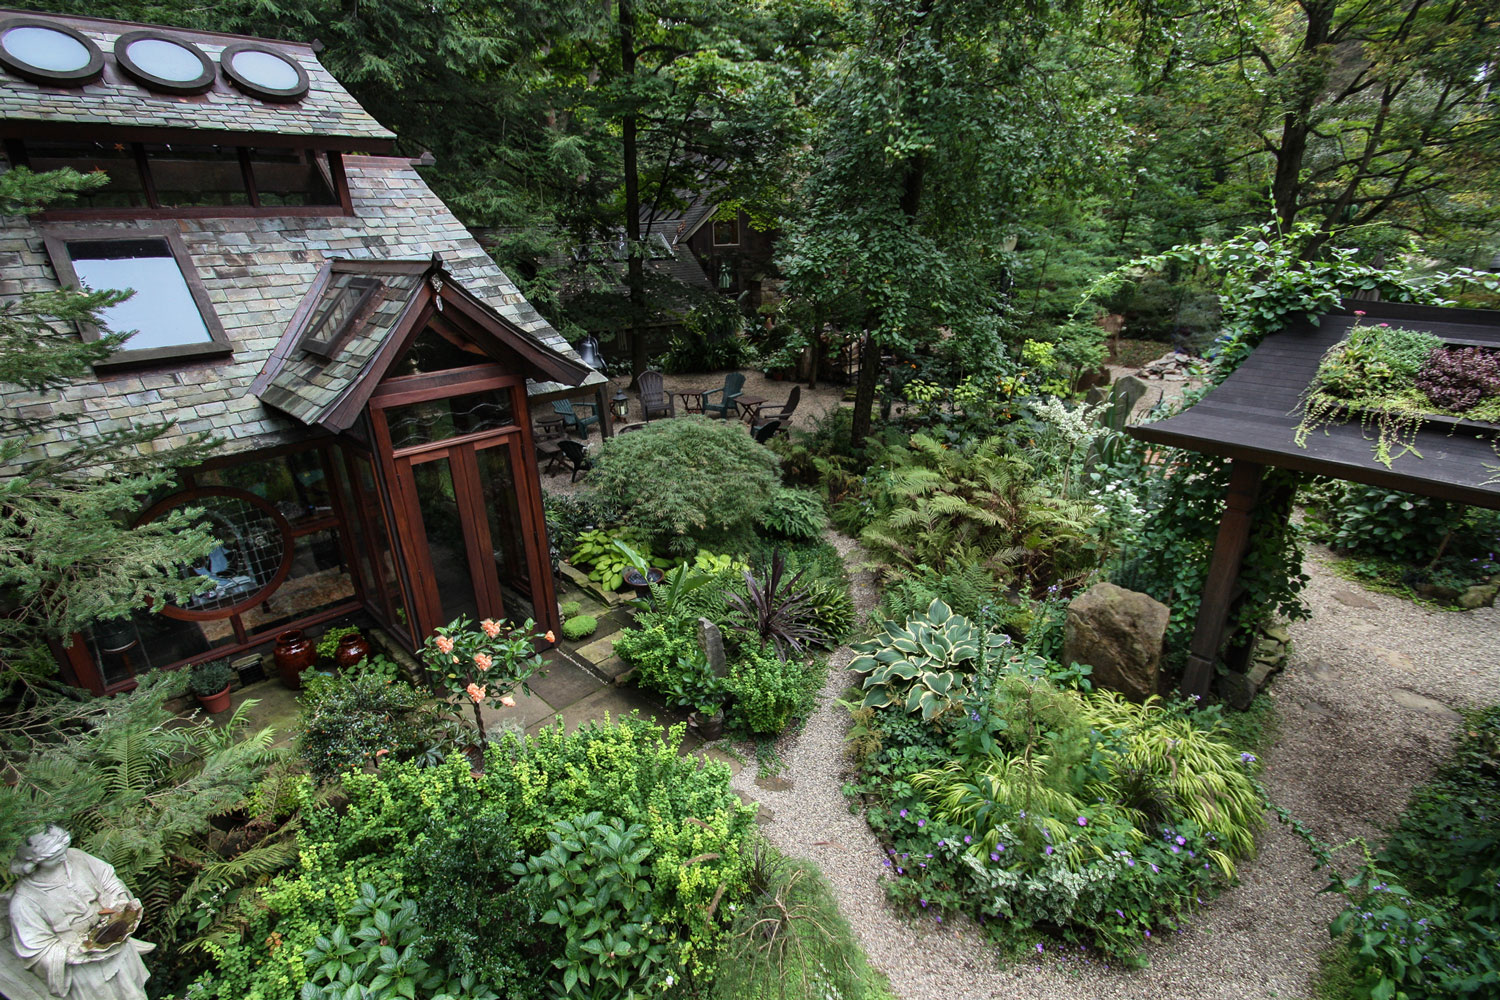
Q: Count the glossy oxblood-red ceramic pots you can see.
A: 2